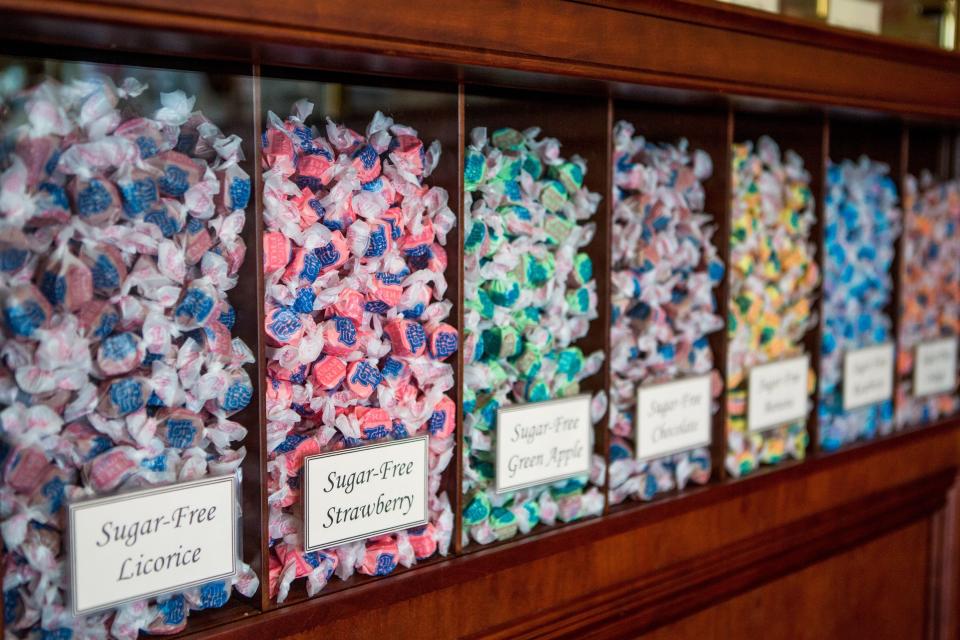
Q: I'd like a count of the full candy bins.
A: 7